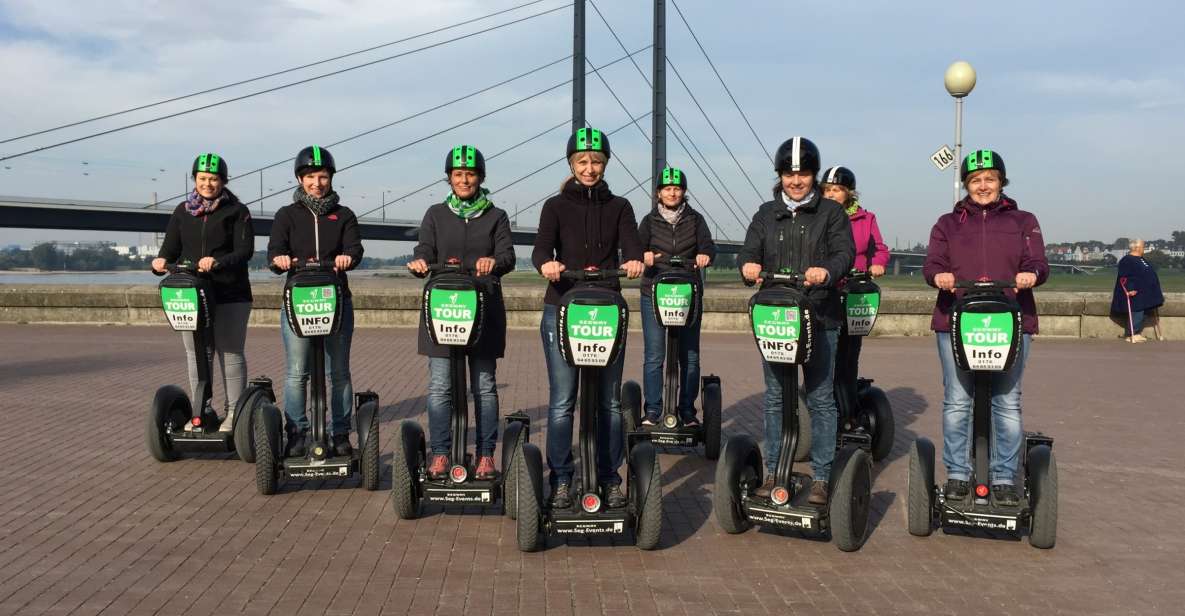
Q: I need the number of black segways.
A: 8